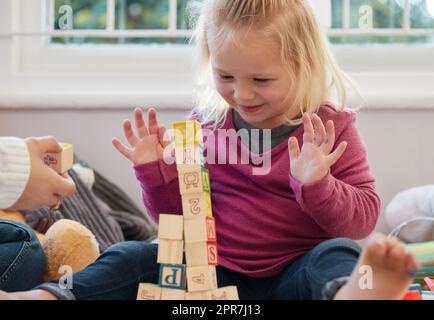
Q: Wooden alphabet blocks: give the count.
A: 15